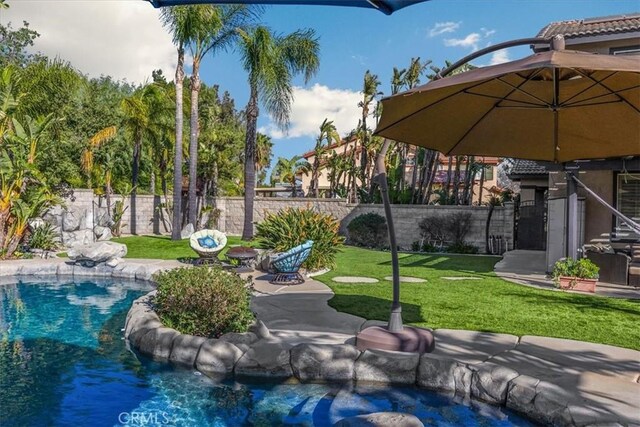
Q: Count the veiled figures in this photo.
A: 0